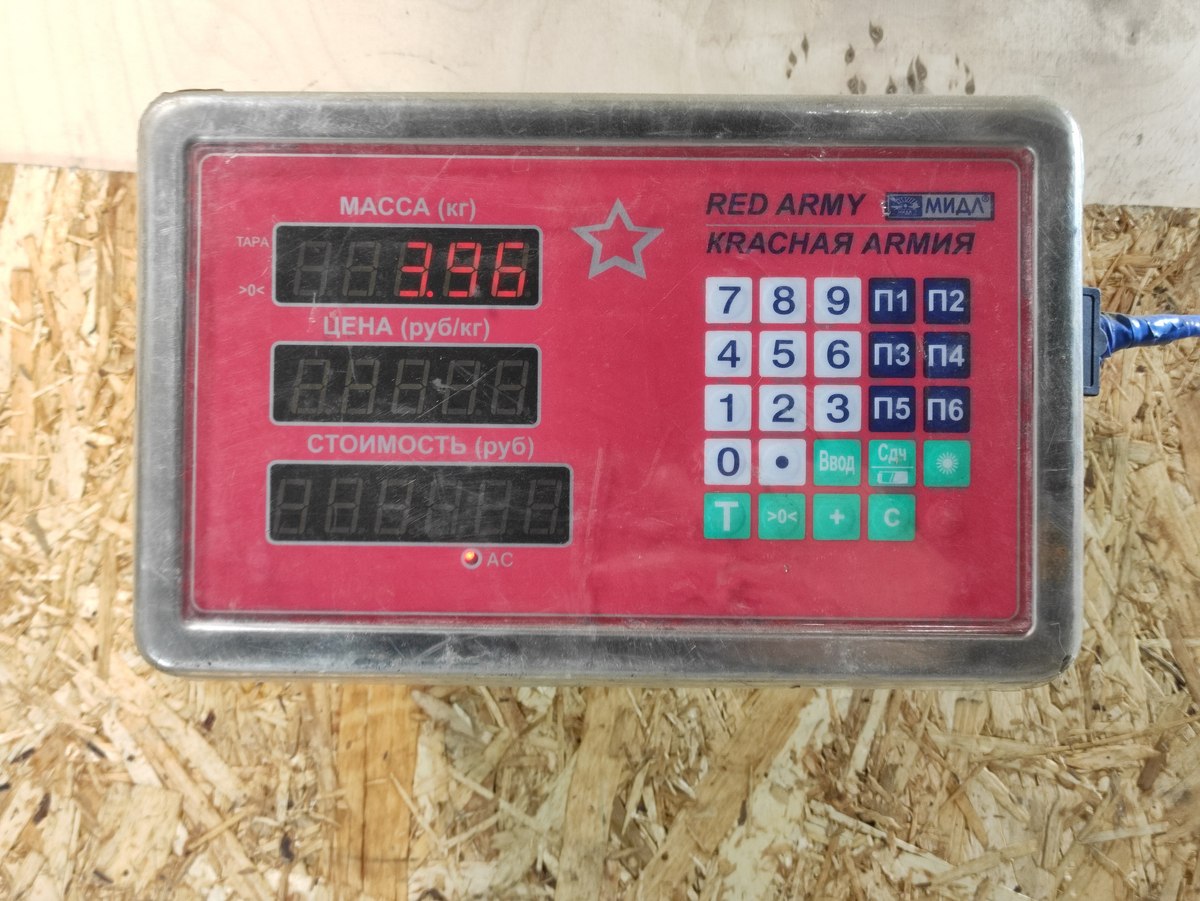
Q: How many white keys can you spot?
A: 11